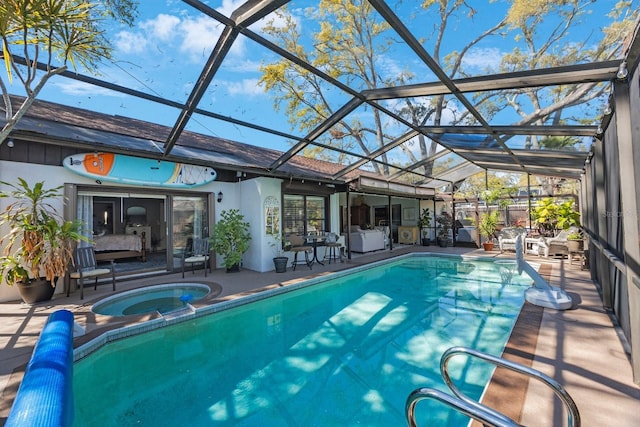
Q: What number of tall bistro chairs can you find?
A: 2